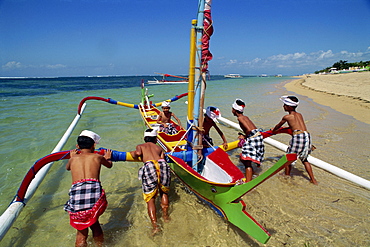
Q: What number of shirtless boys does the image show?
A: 6